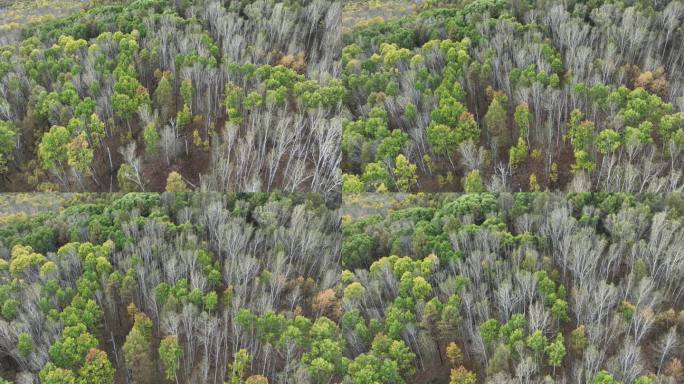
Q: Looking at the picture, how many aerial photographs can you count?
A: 4